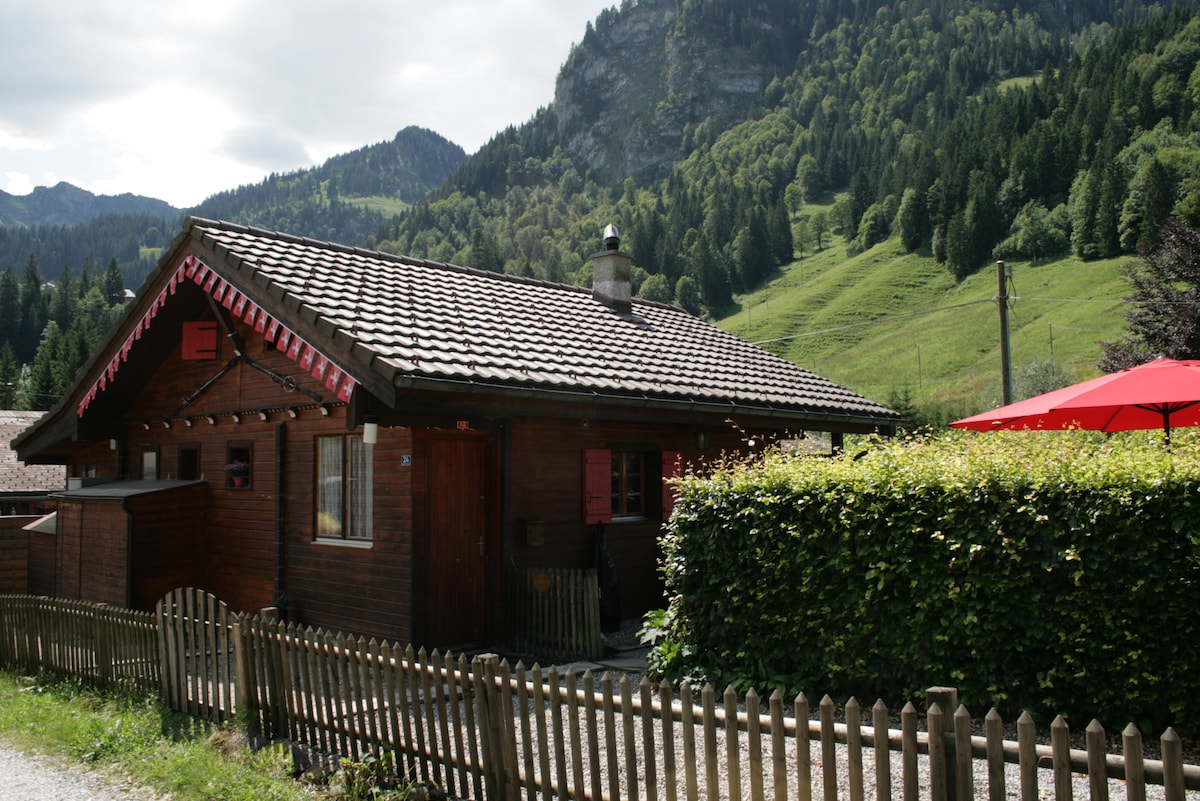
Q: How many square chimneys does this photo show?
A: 1